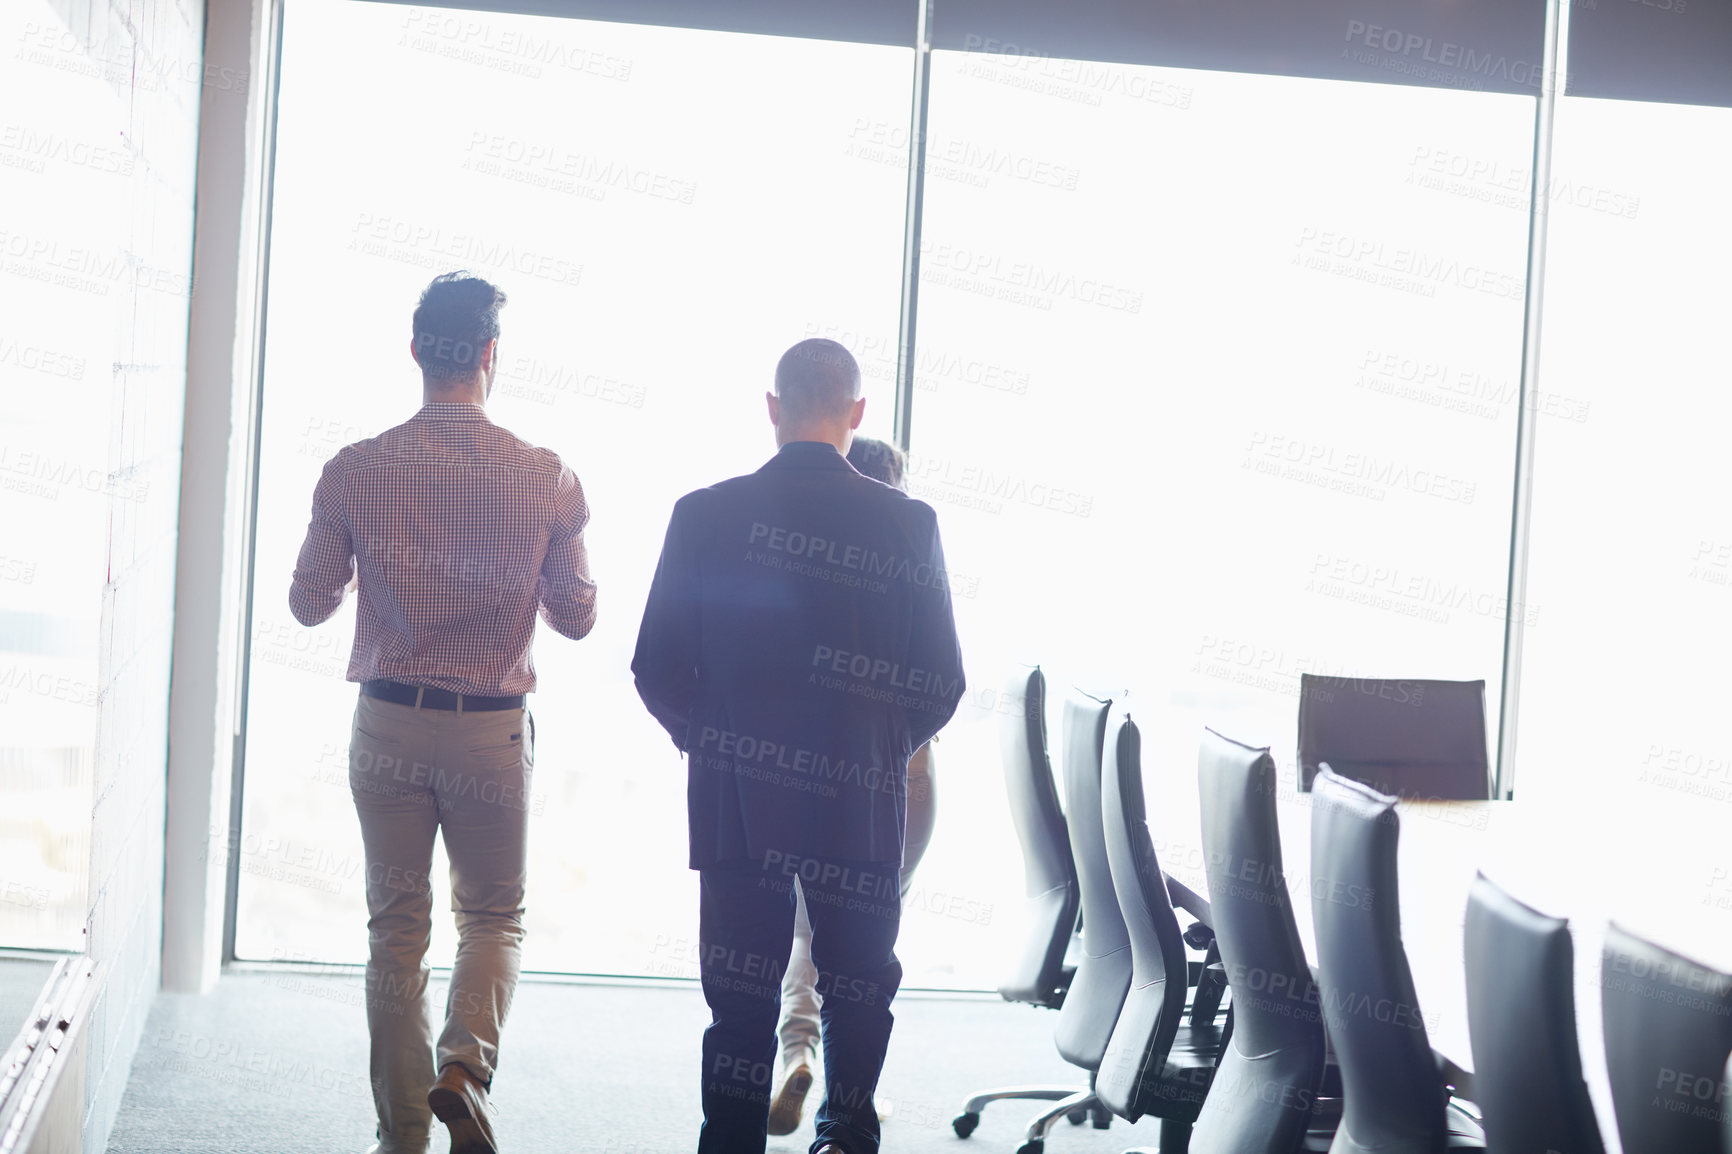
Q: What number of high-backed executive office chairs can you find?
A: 8